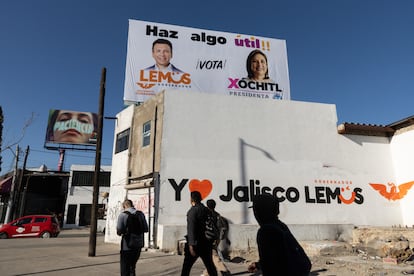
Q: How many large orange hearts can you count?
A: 1